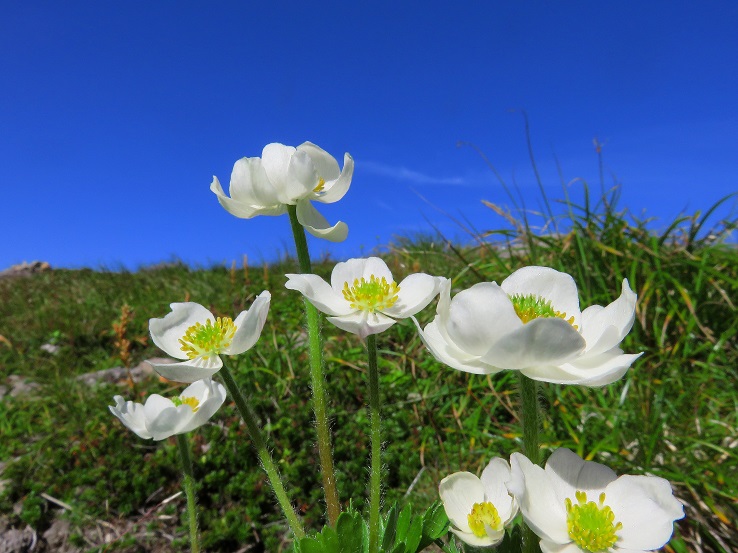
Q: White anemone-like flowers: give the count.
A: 7